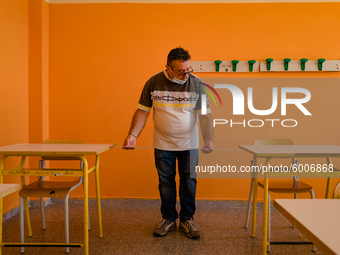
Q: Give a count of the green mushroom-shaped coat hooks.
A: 7